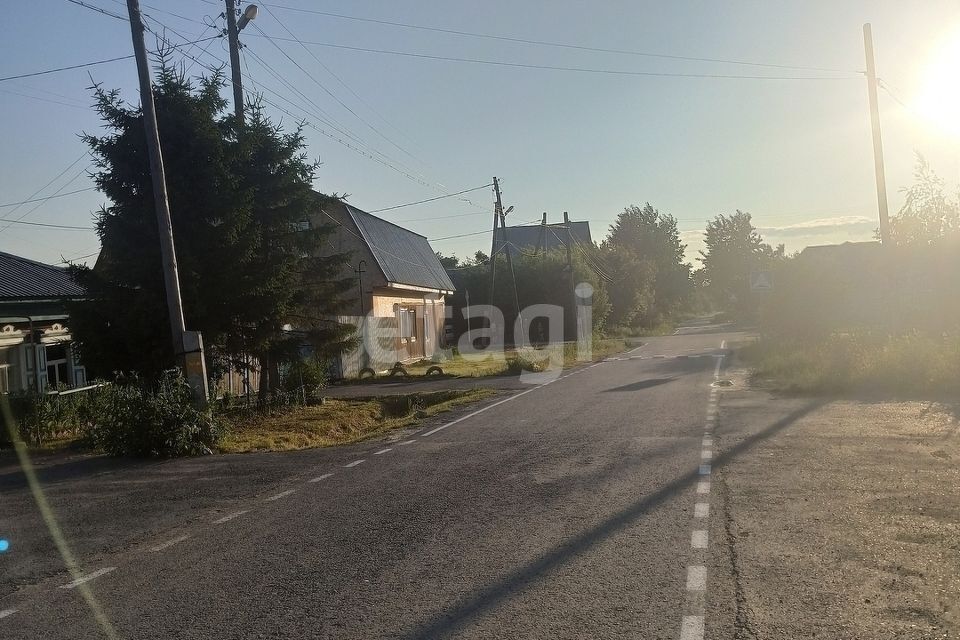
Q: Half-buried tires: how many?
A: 3